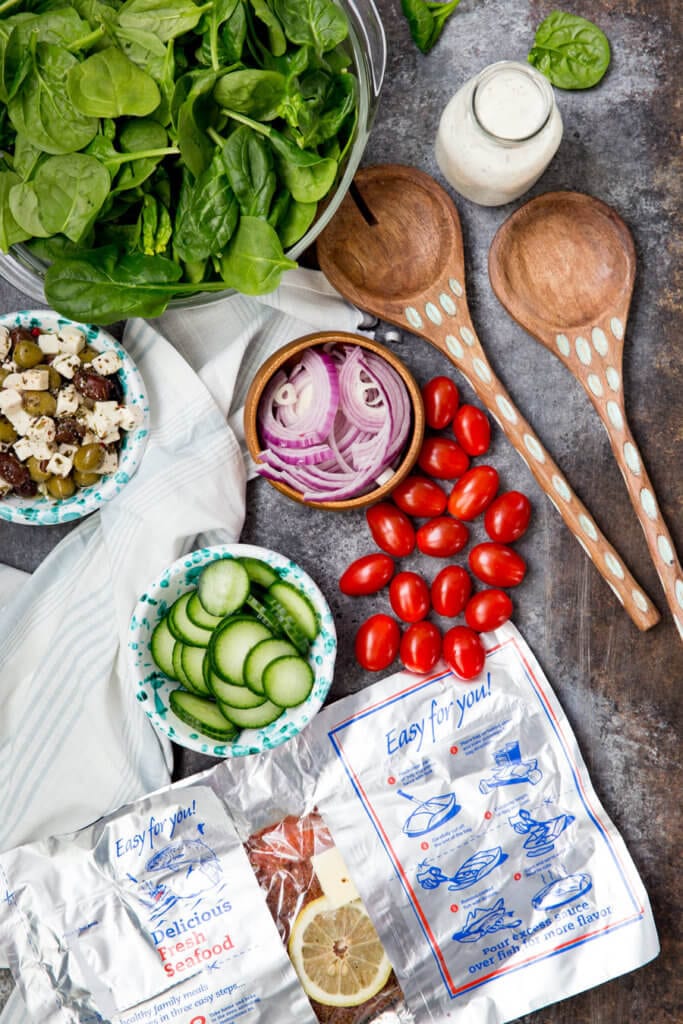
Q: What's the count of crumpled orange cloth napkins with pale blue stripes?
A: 0